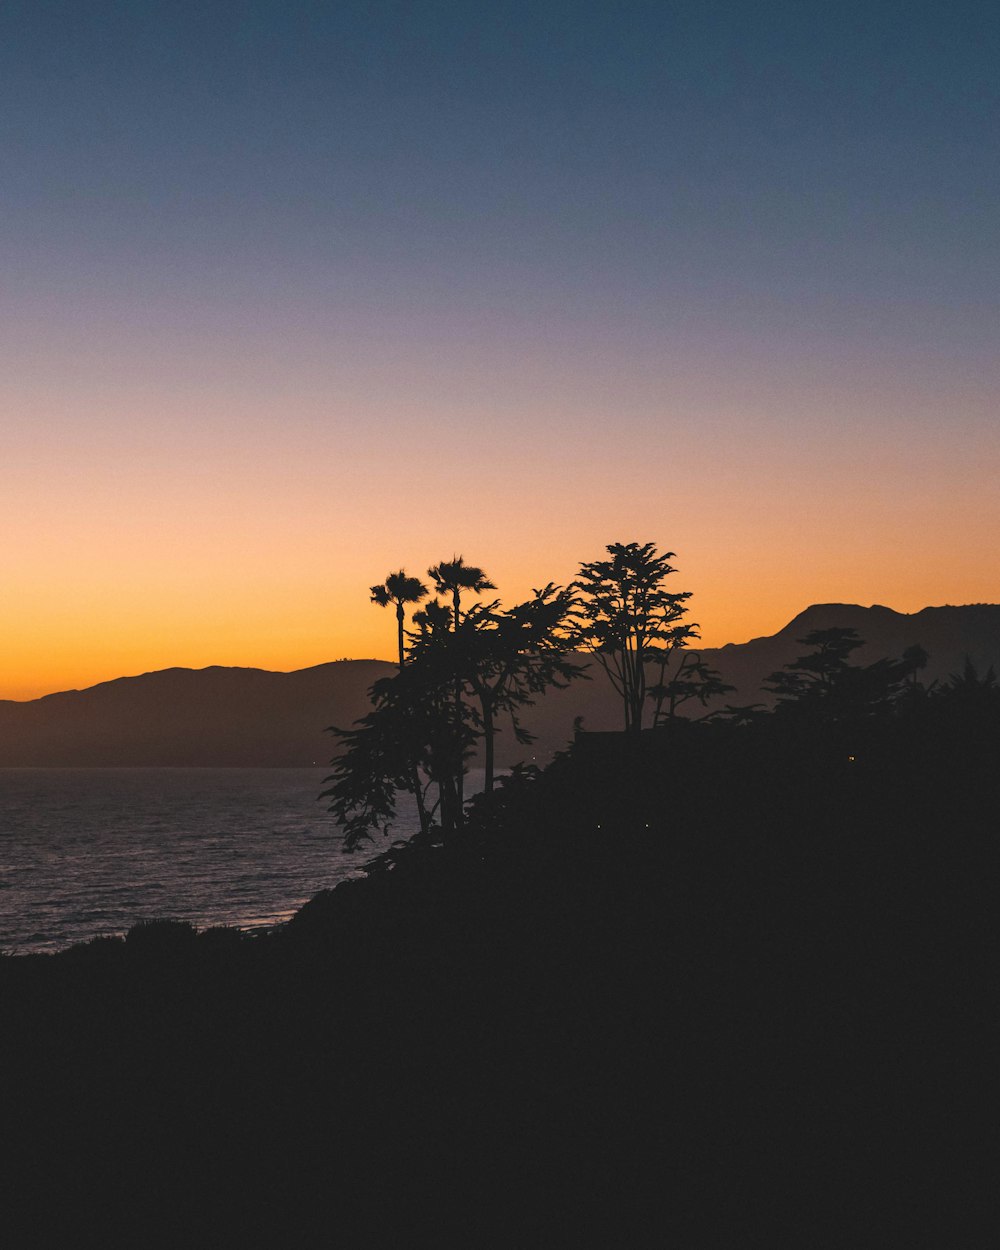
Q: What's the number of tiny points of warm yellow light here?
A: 3